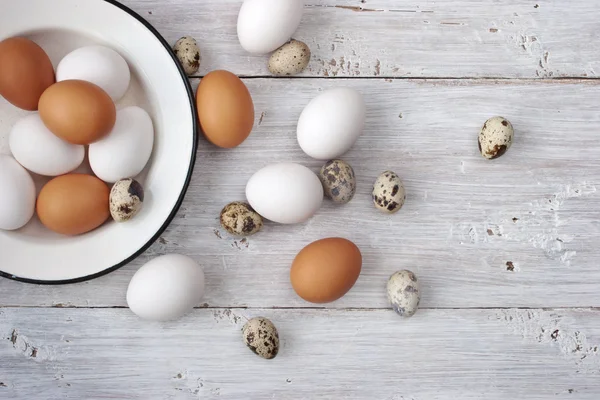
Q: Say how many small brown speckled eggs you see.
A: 9